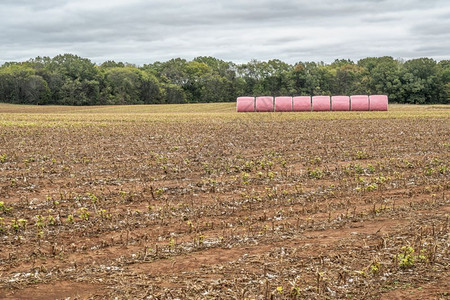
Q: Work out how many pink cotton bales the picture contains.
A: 8